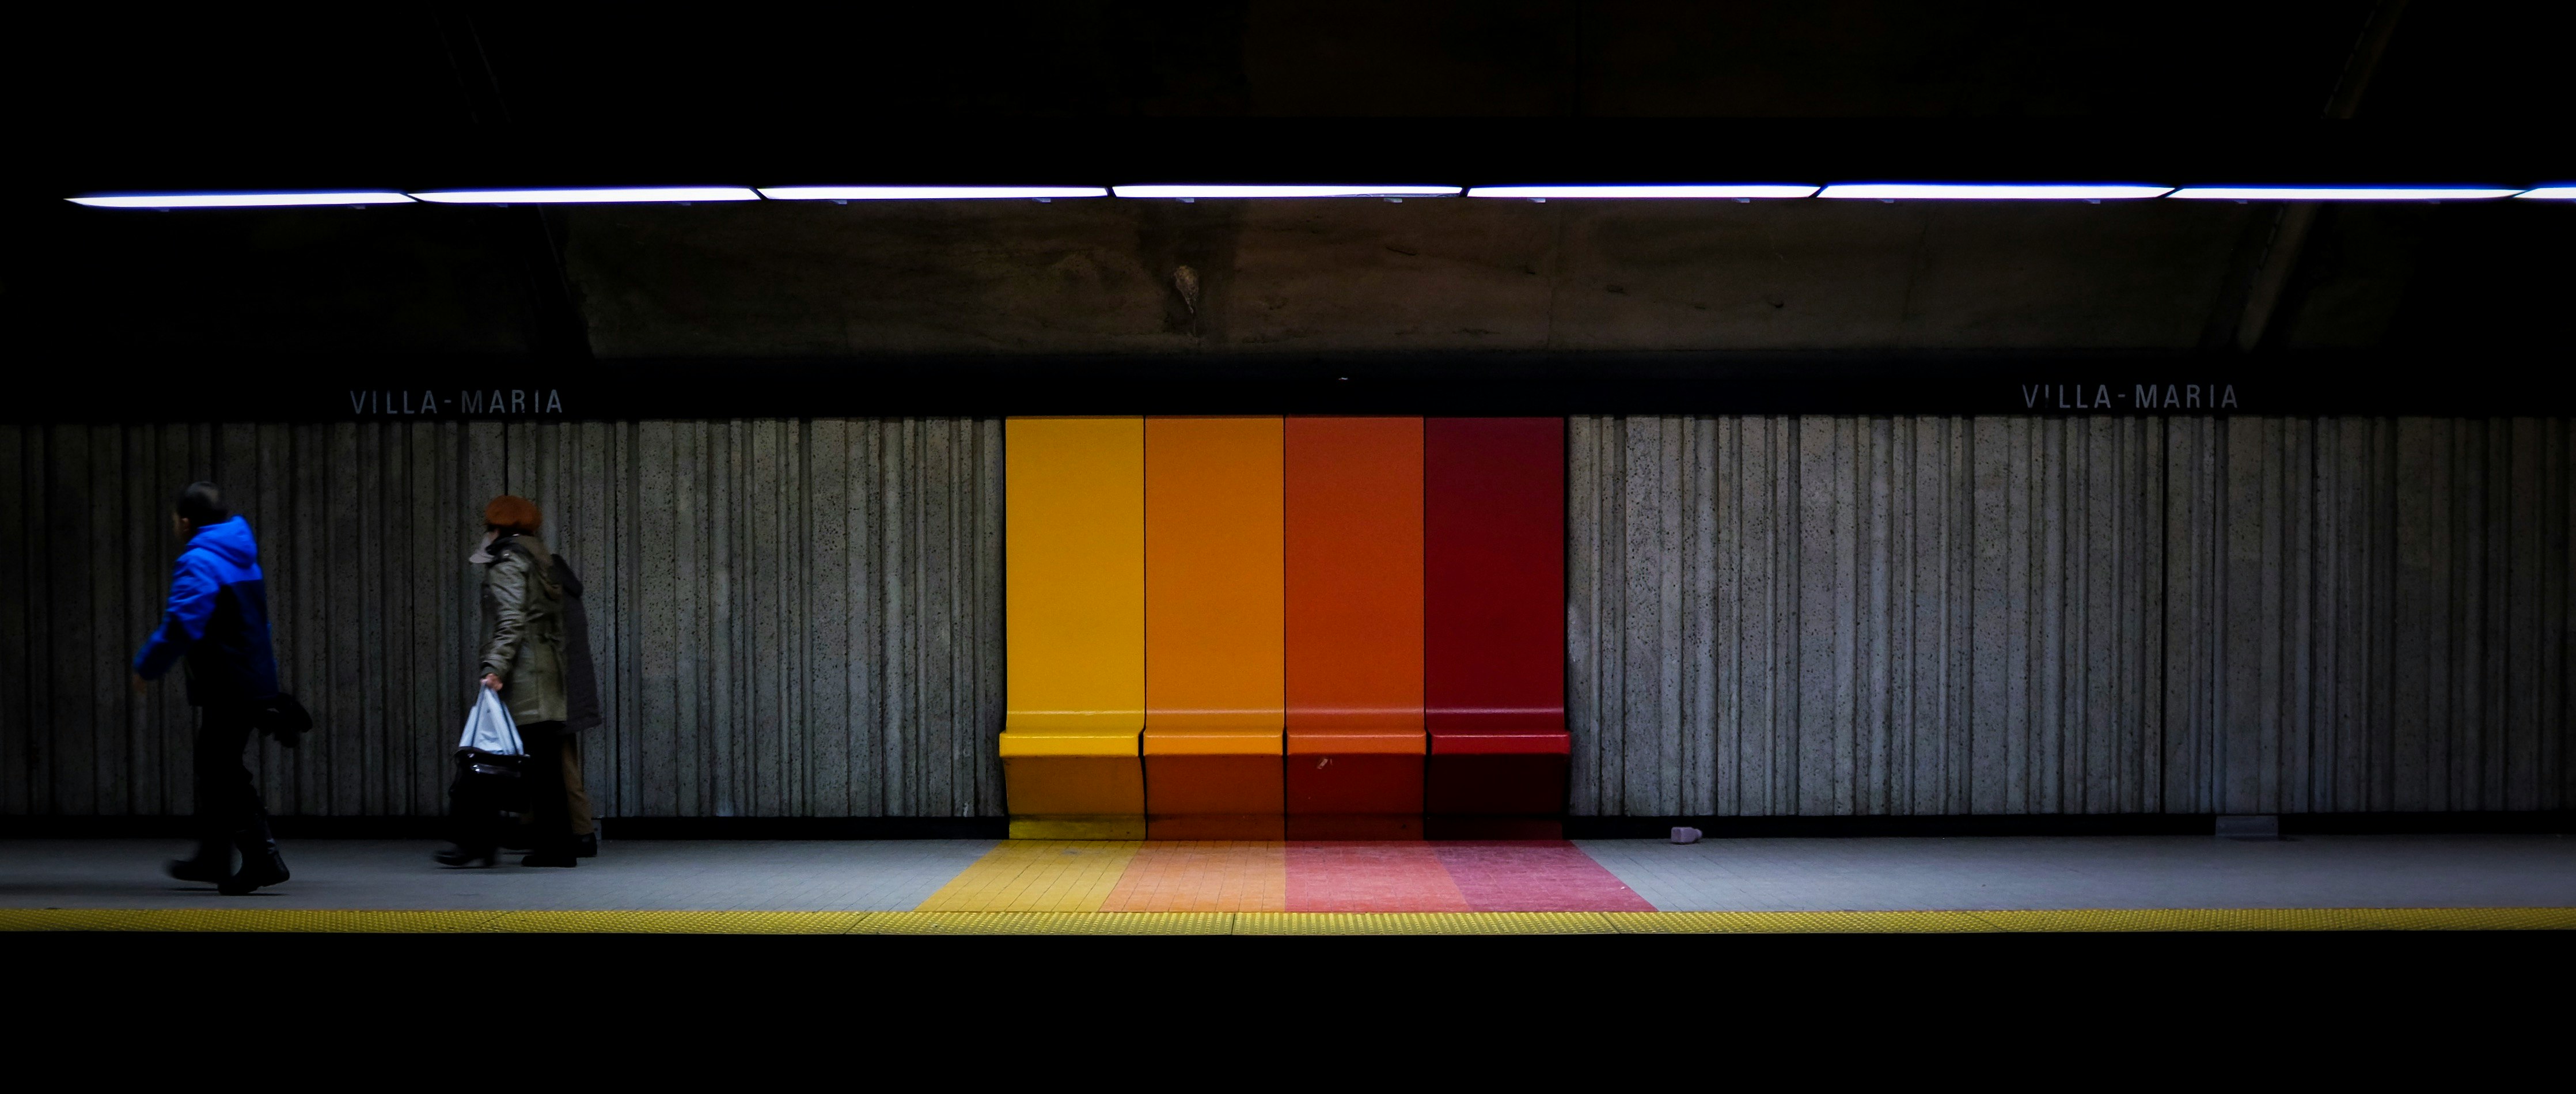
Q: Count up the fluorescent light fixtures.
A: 8